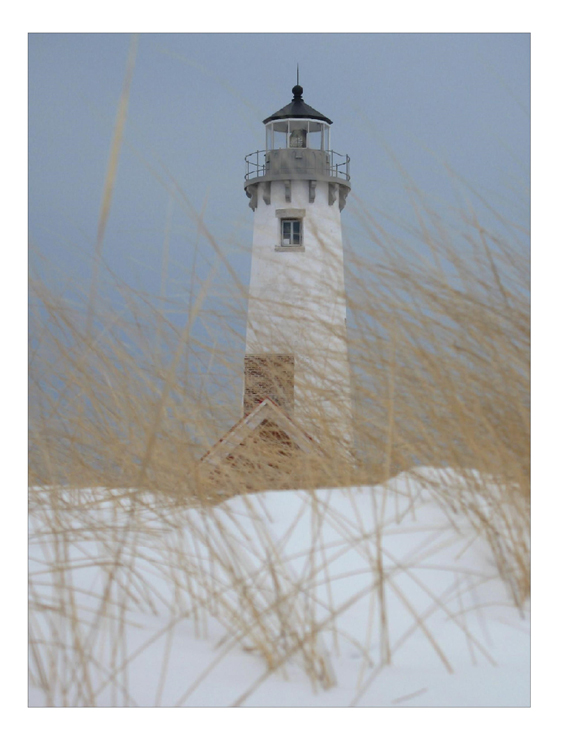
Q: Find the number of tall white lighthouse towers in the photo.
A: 1